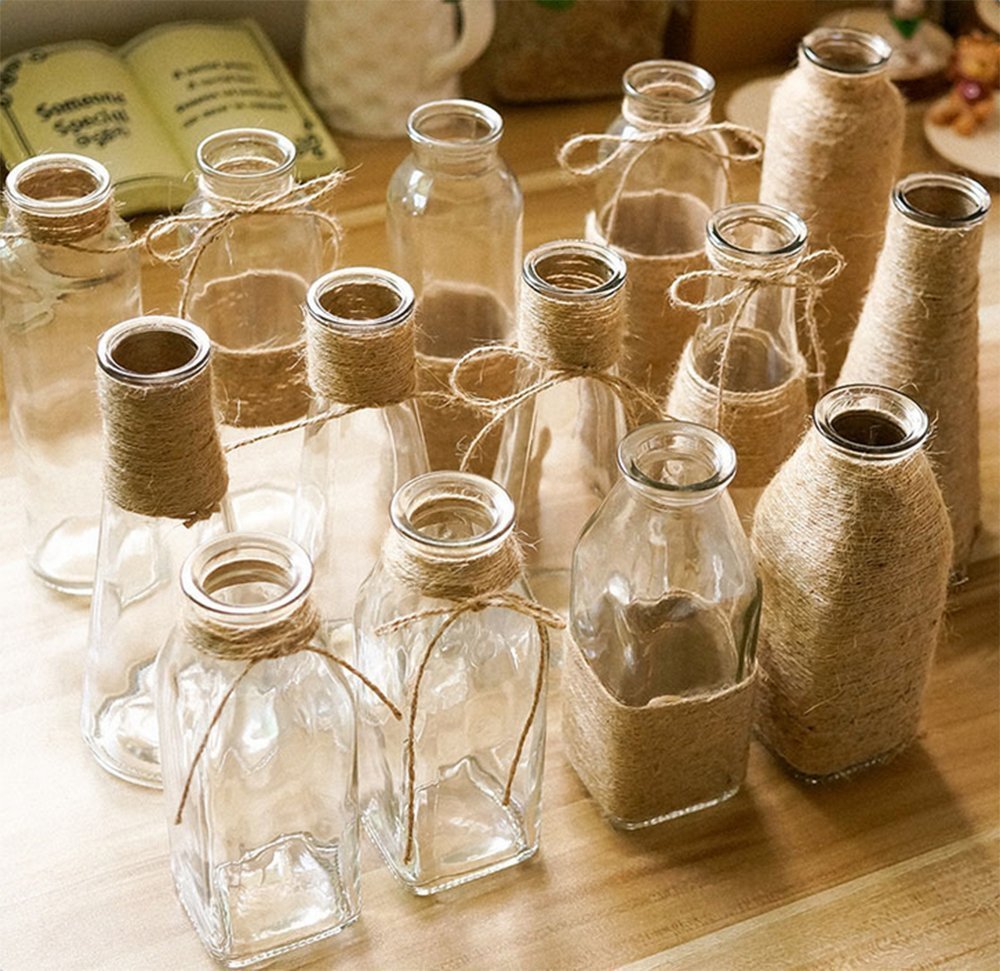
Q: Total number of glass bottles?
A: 14